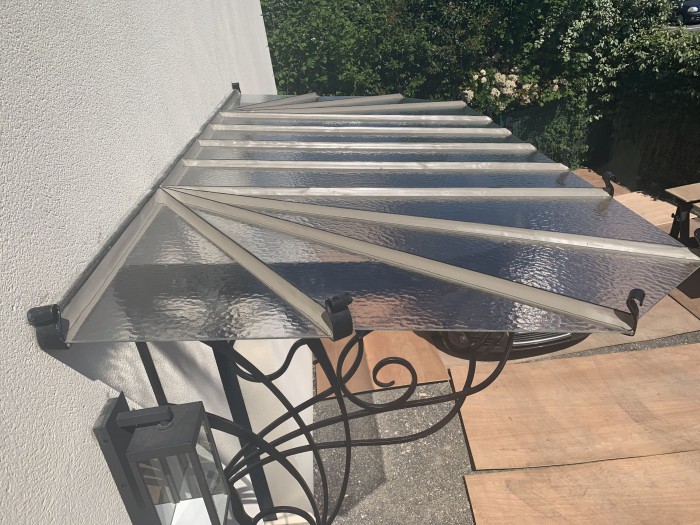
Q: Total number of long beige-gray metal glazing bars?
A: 11